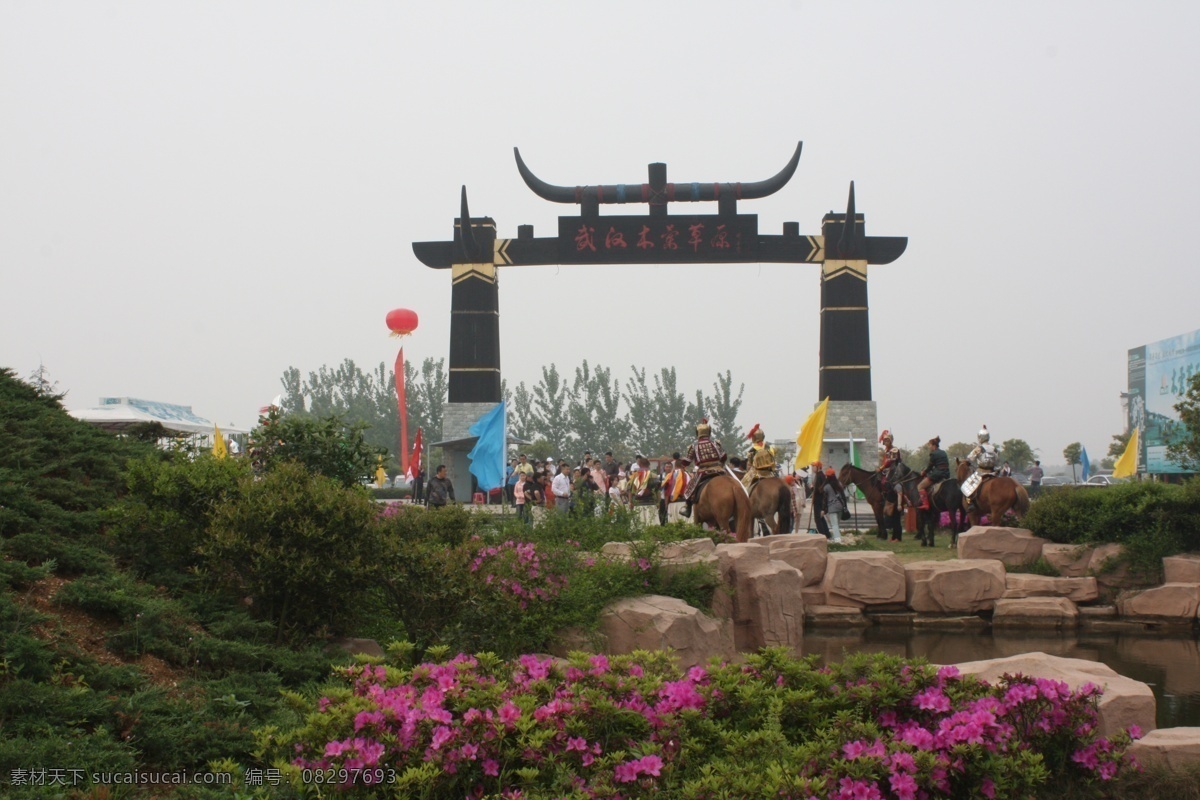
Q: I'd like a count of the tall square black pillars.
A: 2